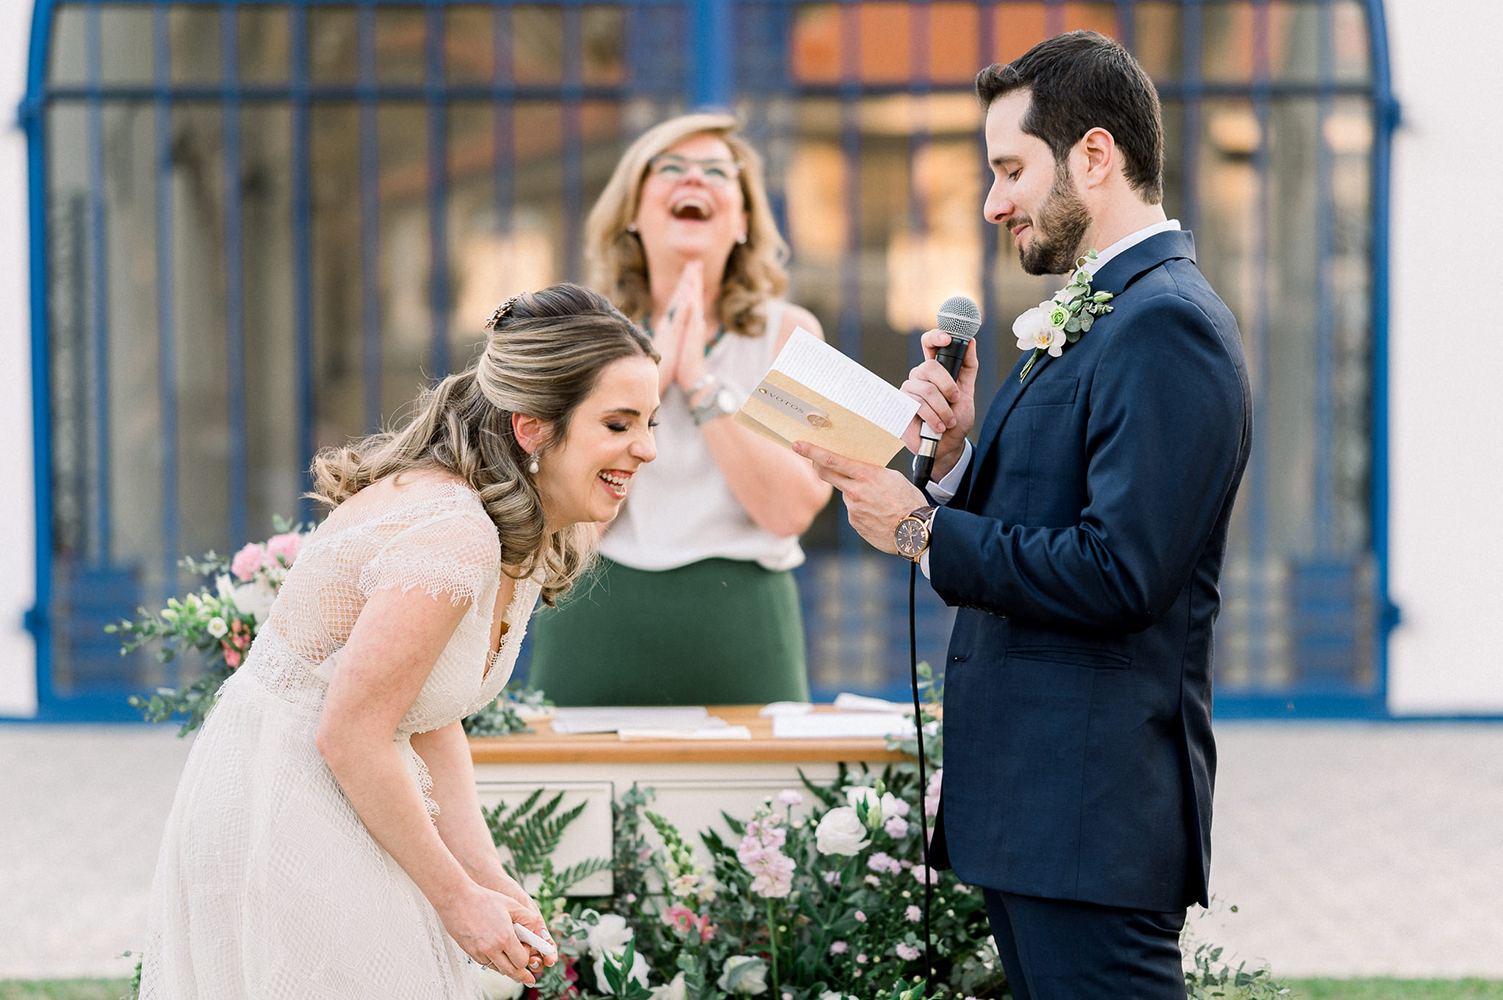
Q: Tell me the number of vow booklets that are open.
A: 1